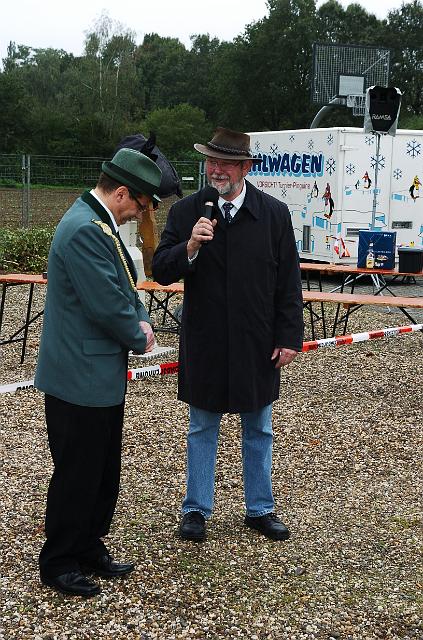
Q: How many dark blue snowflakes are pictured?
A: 12